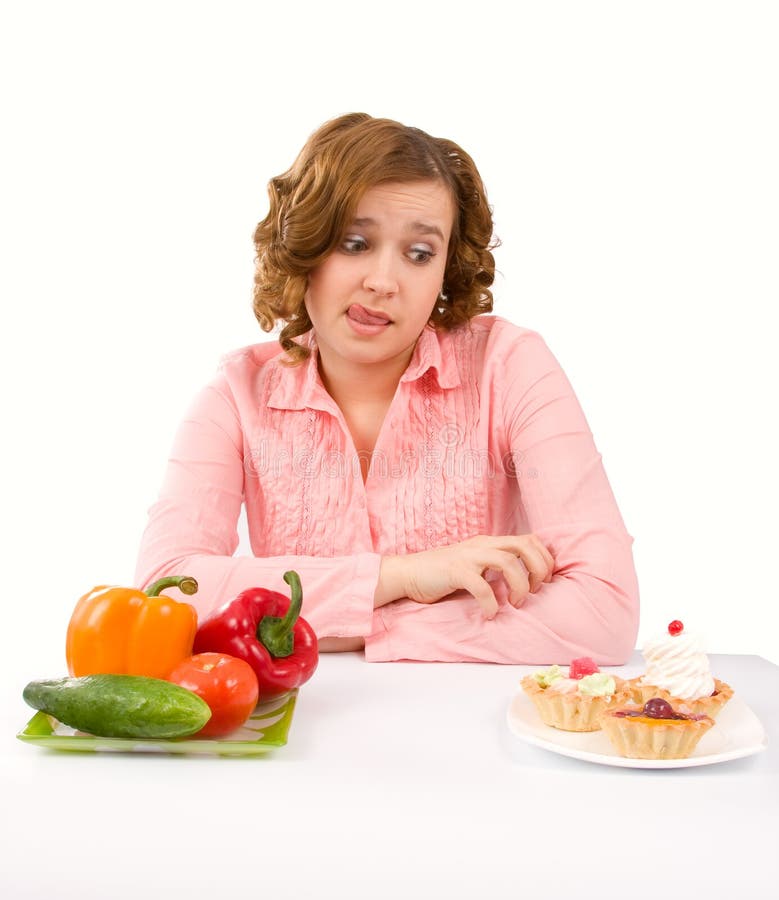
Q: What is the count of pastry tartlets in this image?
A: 3